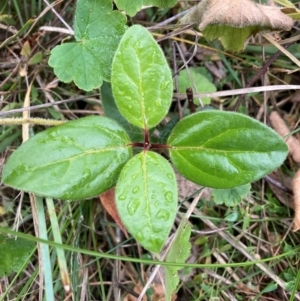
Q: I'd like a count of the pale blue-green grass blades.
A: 2